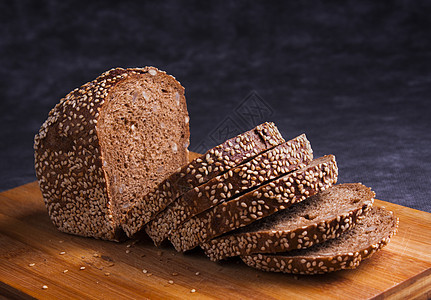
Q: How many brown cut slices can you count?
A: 5